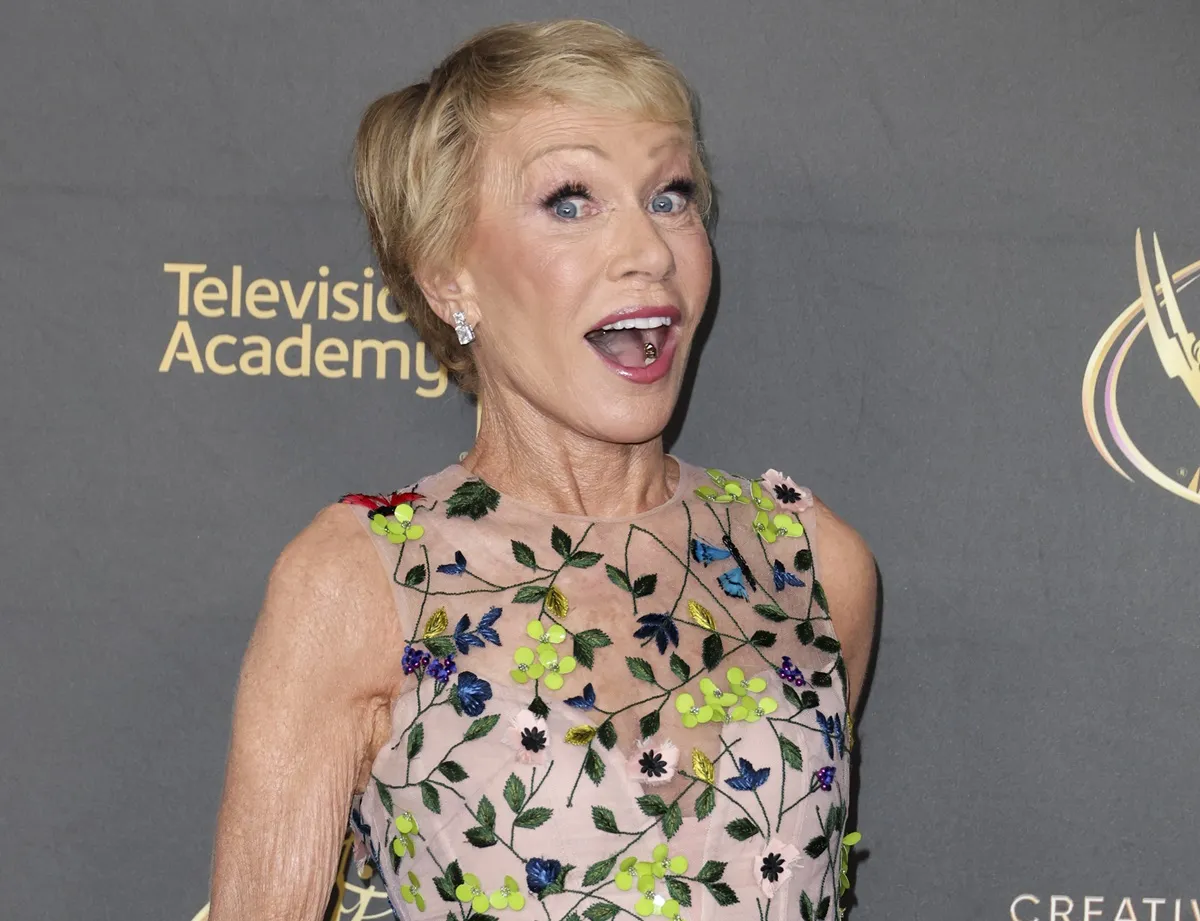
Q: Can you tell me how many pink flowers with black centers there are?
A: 4